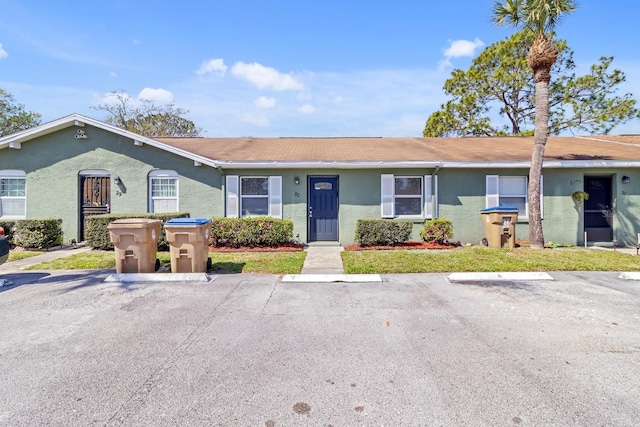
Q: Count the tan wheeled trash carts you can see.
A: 3